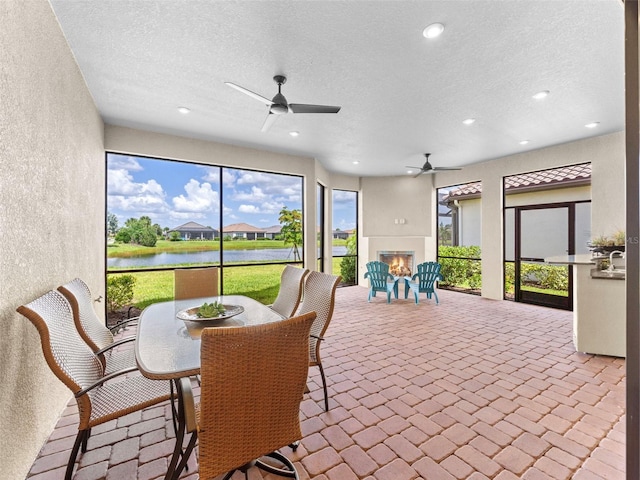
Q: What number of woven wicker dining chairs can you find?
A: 6